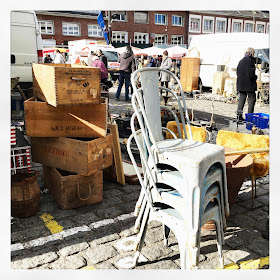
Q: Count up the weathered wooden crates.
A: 4